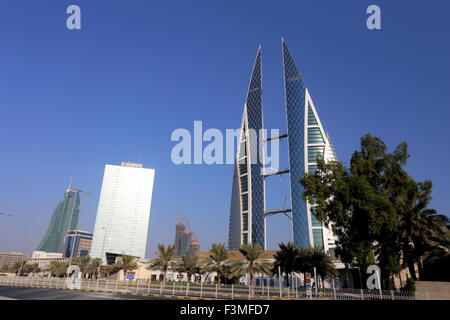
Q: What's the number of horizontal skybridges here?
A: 3